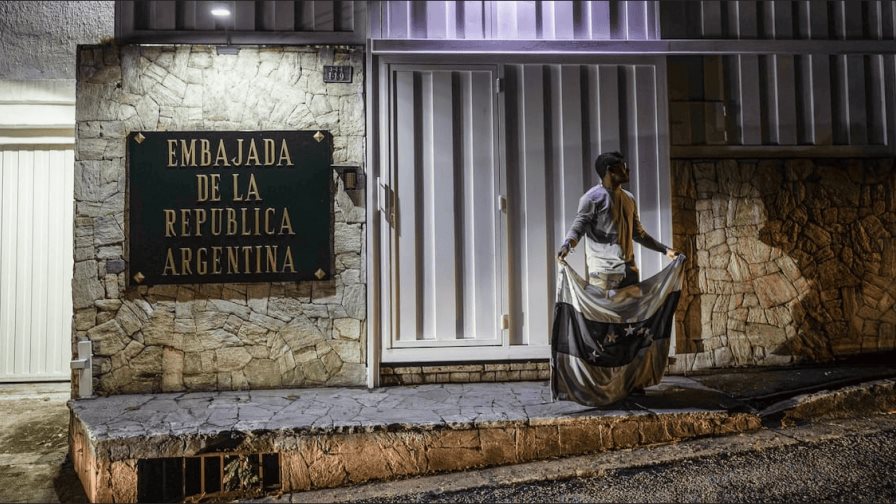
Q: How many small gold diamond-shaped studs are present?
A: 4